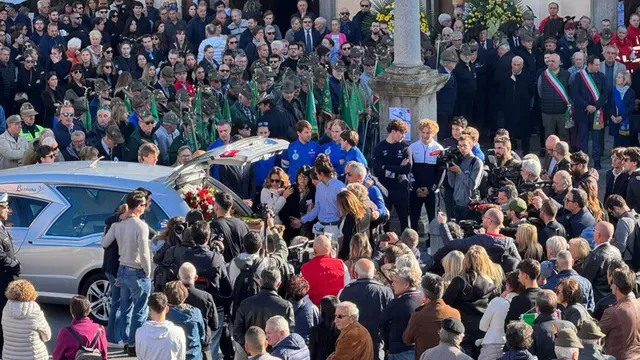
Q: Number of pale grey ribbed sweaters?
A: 1